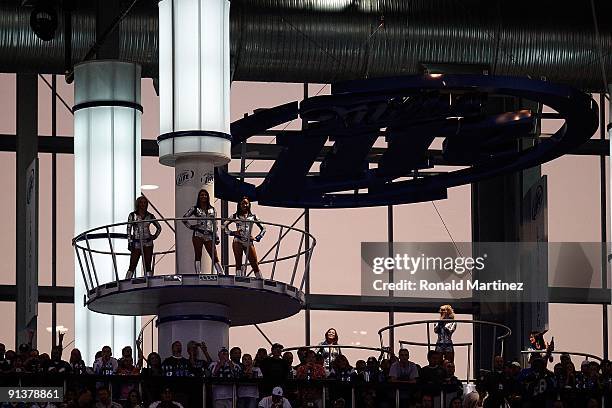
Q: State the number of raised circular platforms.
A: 4